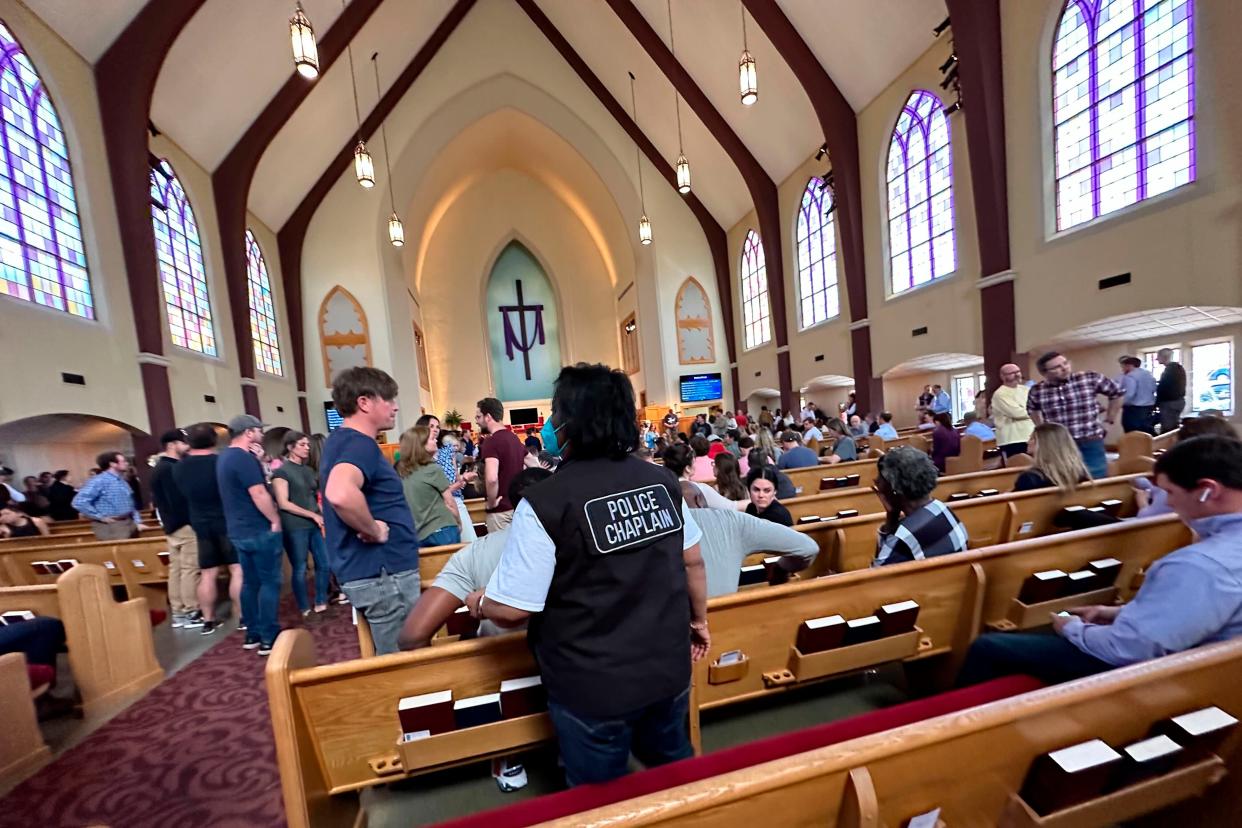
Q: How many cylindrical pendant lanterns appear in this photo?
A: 6